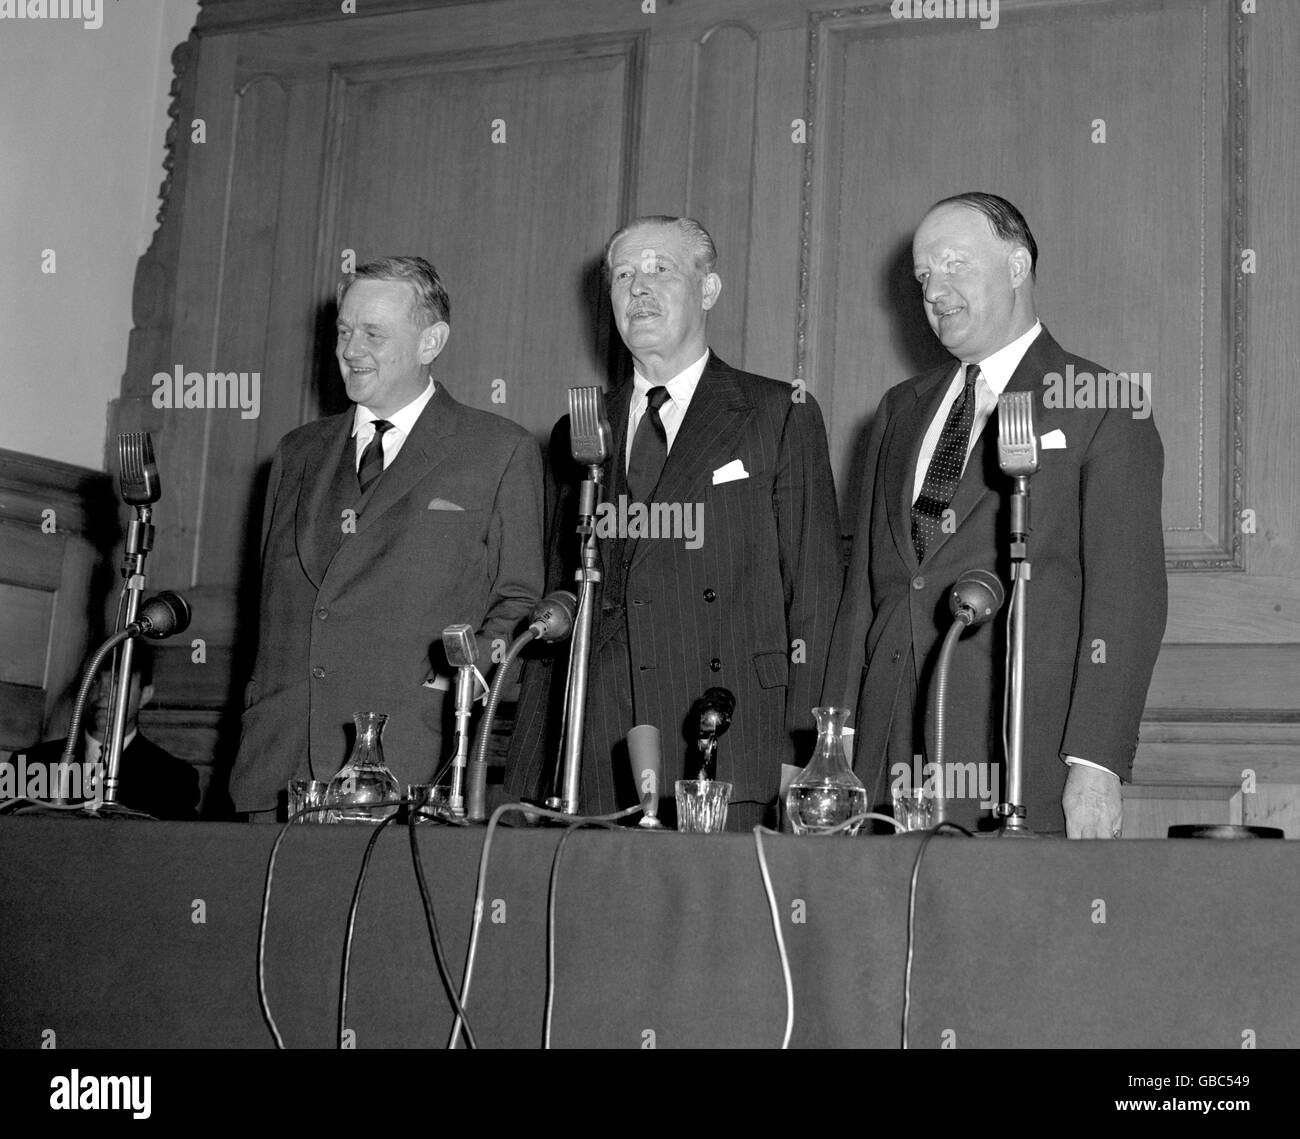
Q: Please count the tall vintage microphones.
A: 3